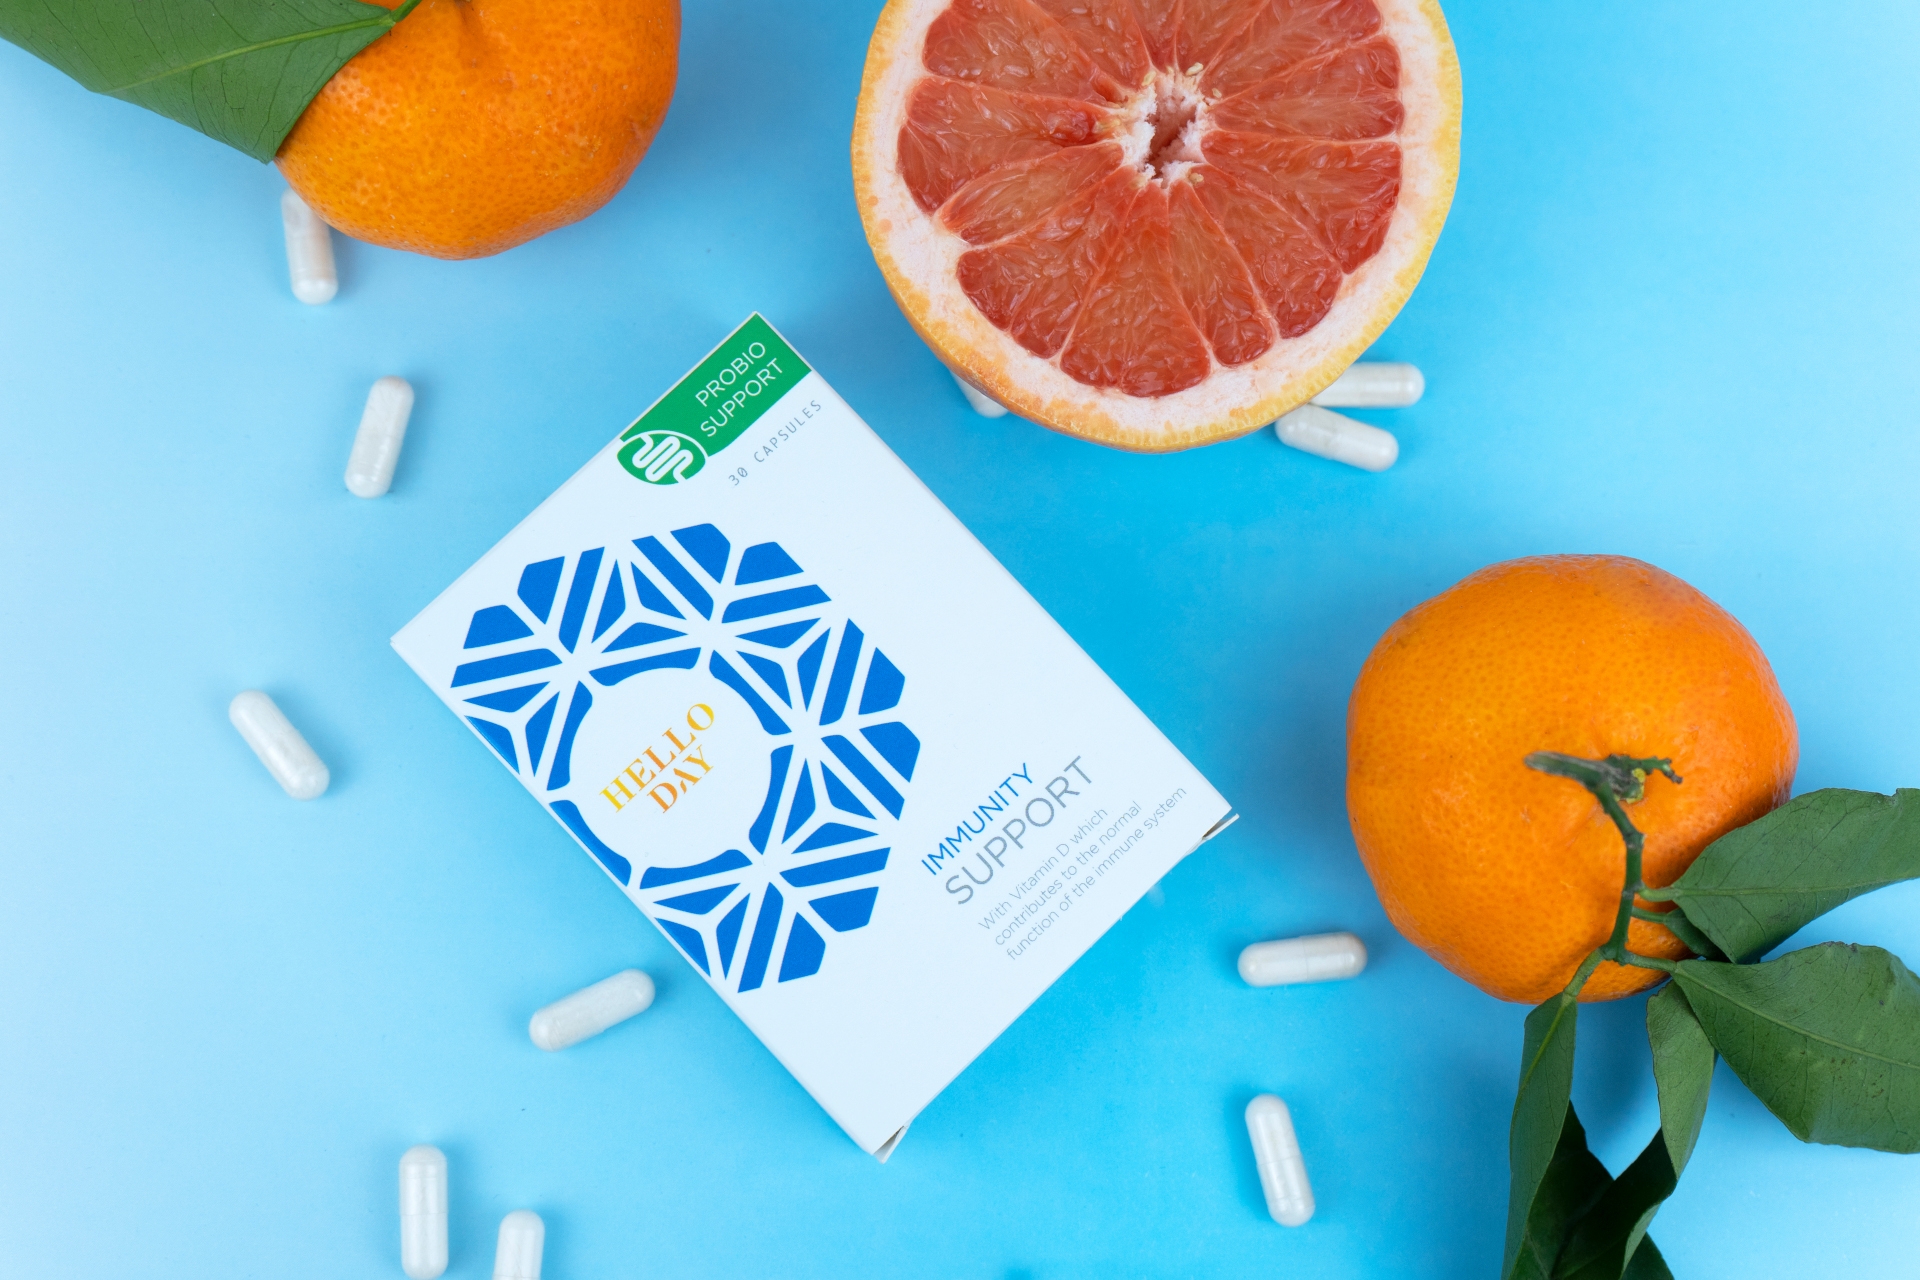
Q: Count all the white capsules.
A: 11